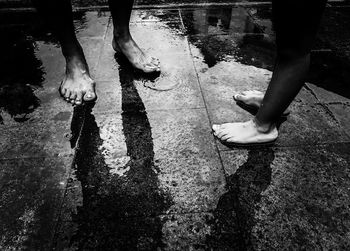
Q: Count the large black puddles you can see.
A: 2